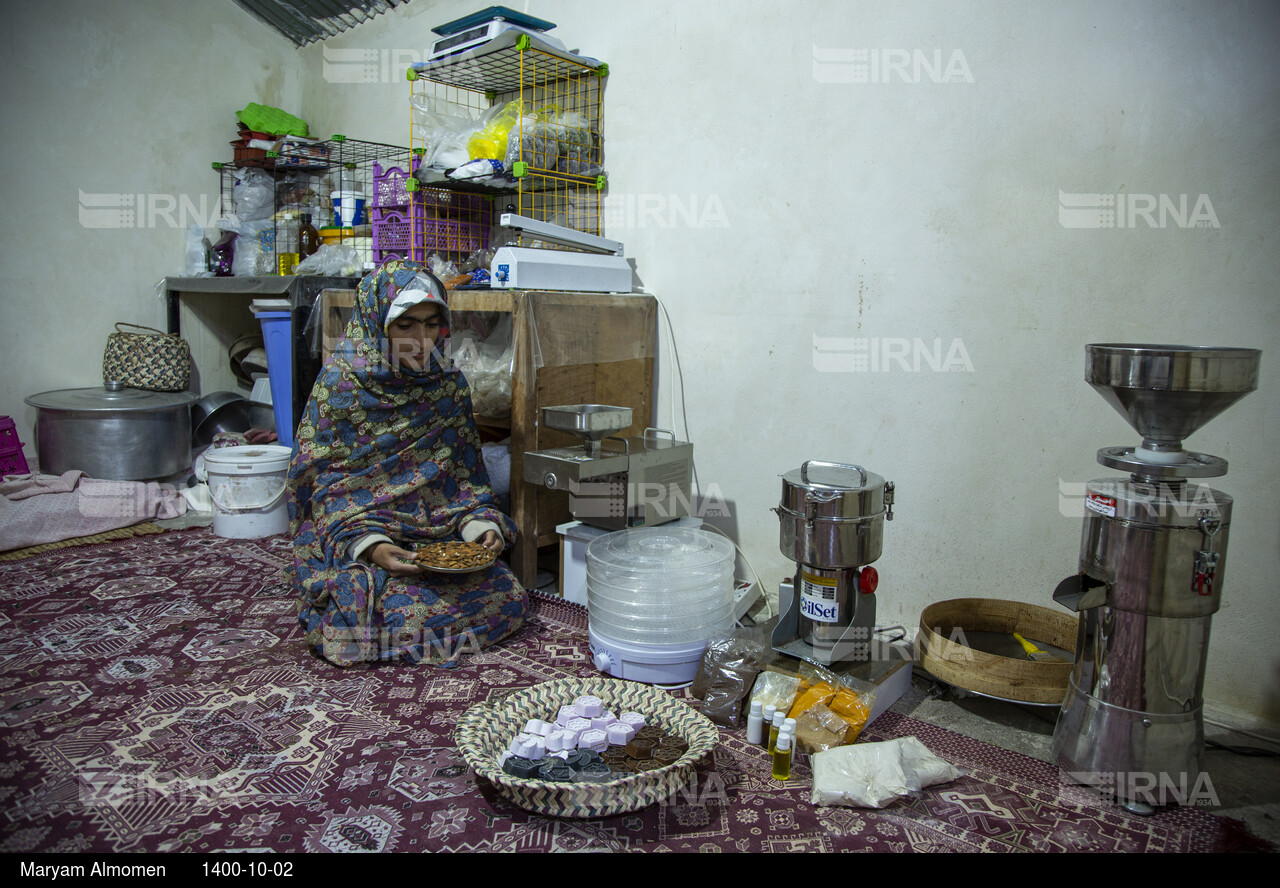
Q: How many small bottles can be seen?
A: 6